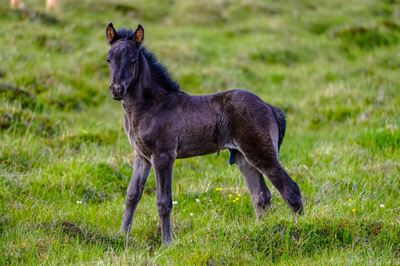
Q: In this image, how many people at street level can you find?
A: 0